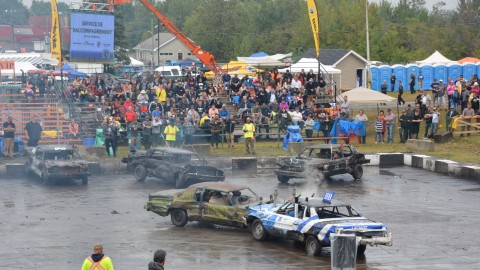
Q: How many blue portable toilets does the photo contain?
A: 9